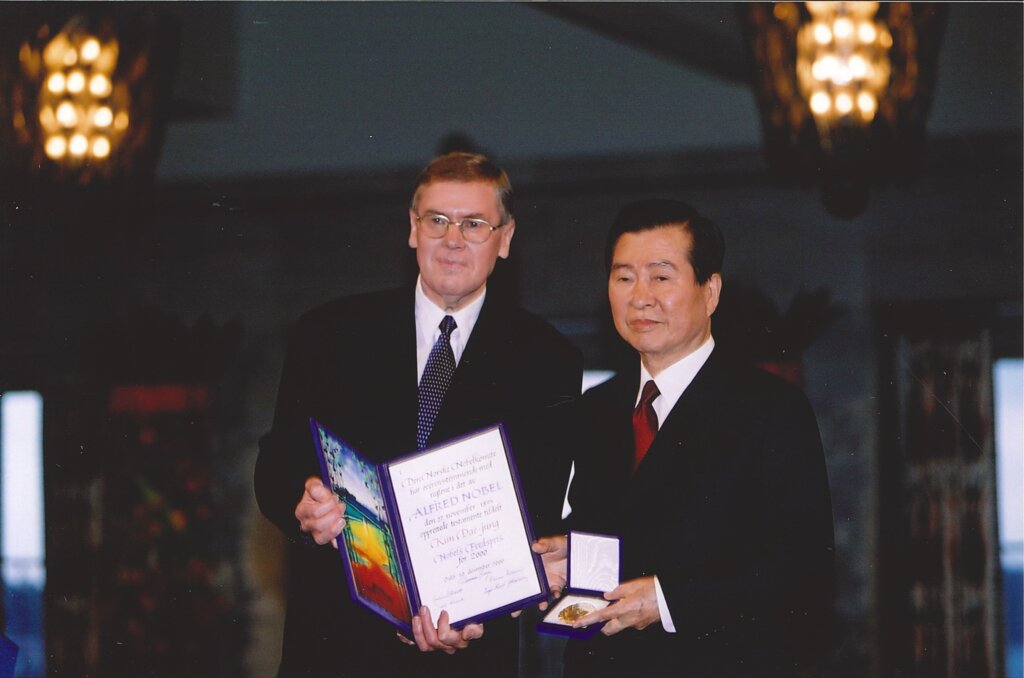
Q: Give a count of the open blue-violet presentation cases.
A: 2